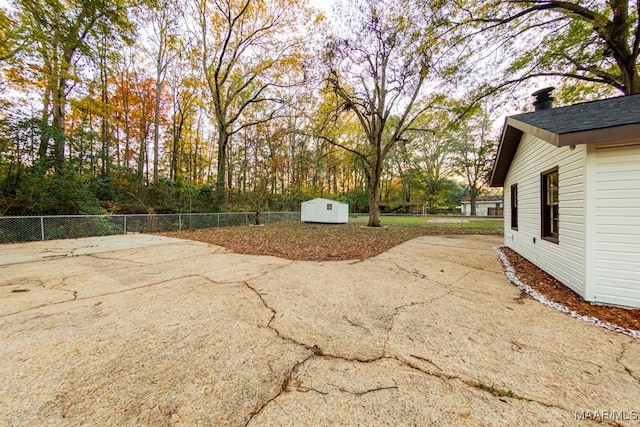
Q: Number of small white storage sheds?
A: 1